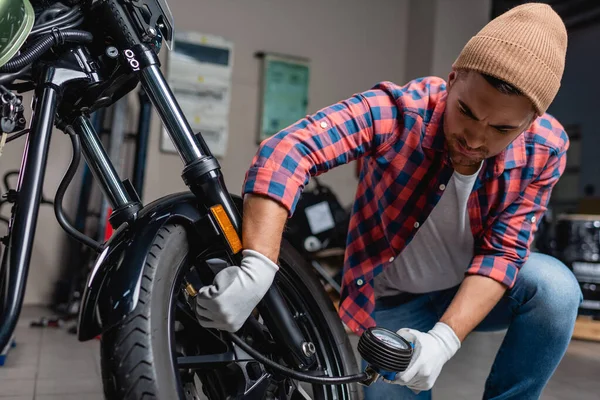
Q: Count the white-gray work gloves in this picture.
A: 2